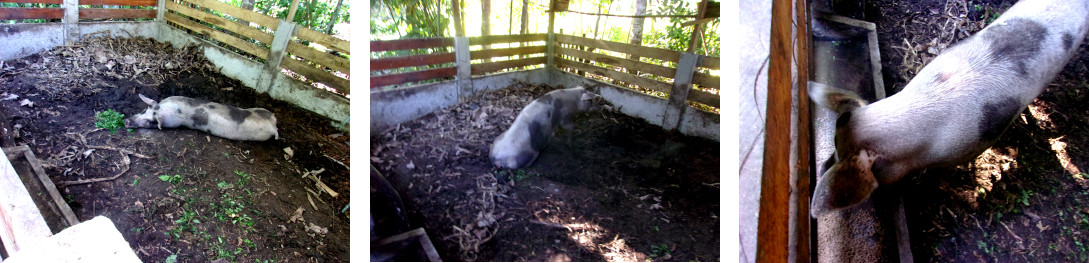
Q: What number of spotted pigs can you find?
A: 3